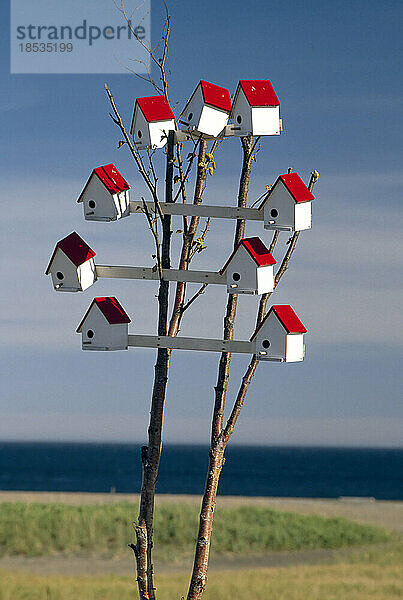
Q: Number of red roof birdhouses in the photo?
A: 9